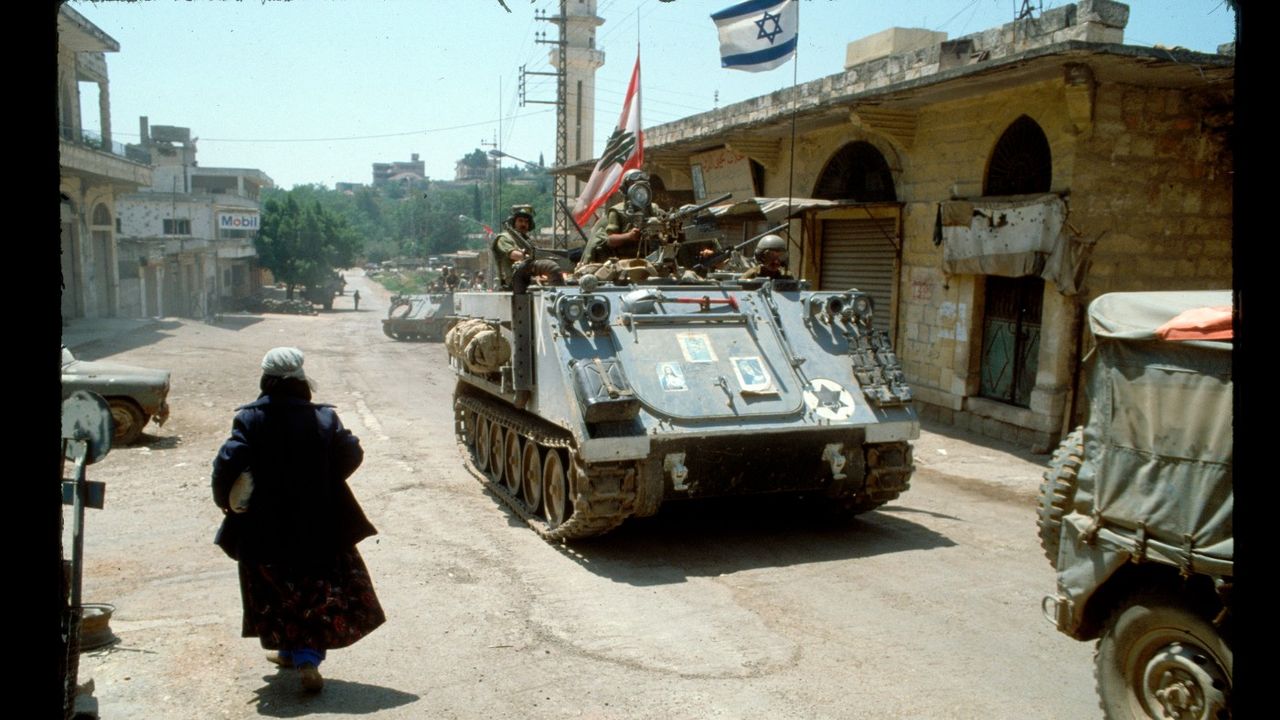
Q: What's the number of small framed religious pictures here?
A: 3